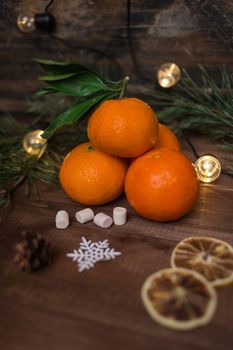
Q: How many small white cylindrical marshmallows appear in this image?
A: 4